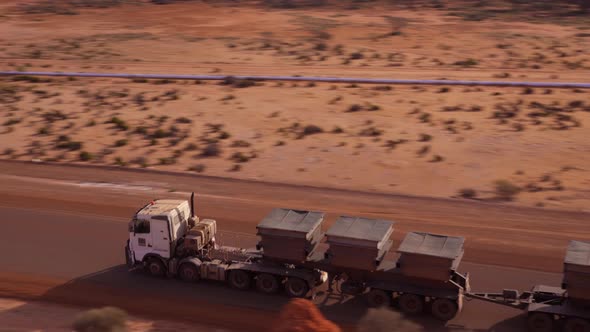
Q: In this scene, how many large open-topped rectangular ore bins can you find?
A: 4